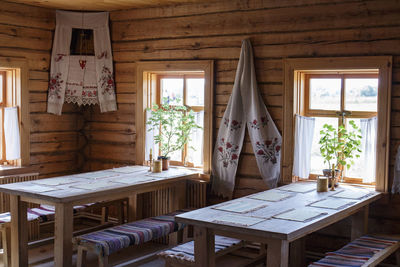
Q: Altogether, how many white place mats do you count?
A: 14